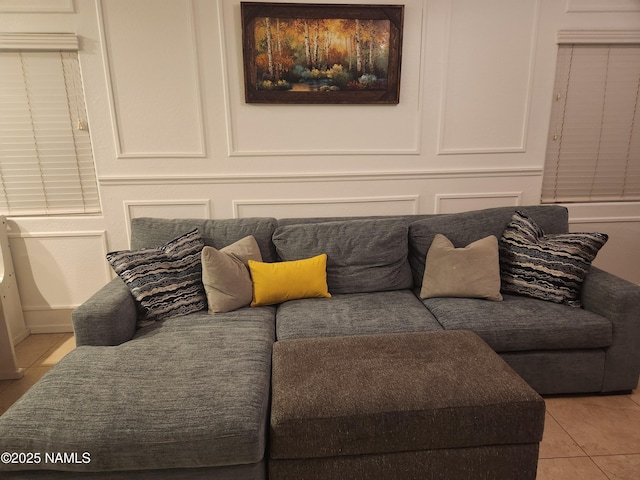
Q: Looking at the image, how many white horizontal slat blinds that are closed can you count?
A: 2